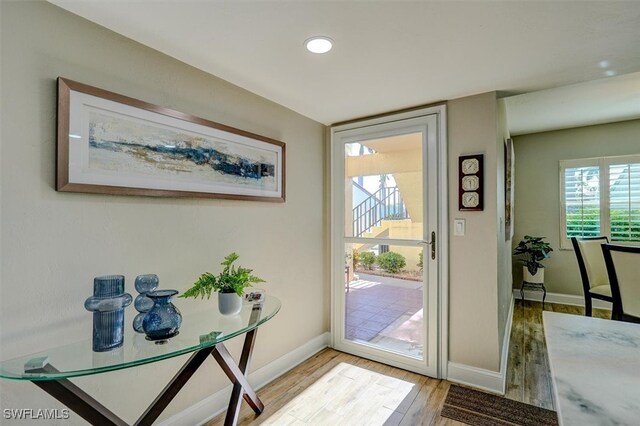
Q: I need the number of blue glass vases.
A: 3